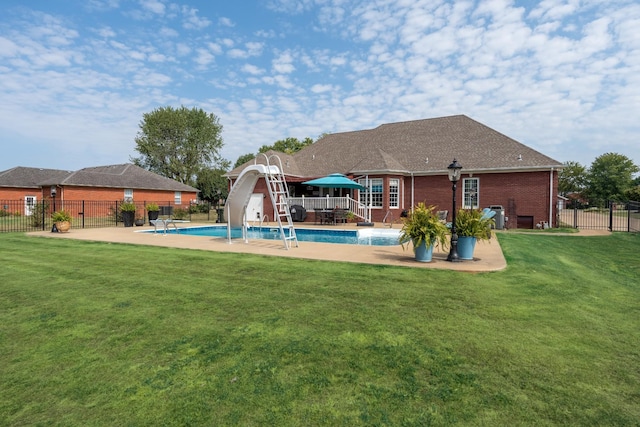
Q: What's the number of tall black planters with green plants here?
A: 2